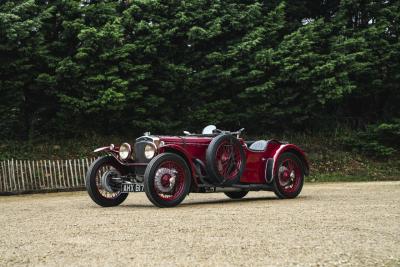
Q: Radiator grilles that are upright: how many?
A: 1